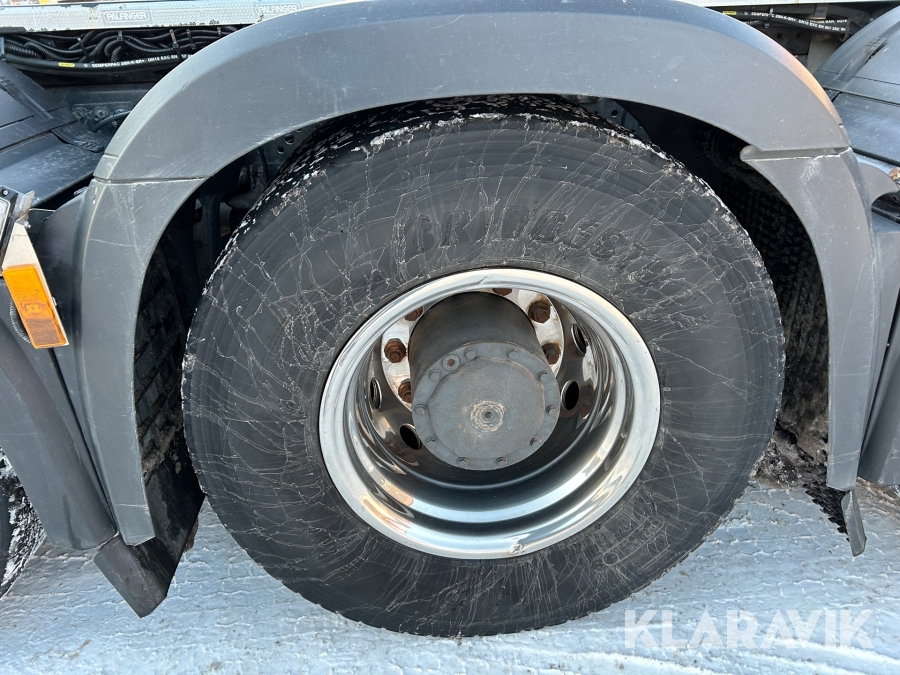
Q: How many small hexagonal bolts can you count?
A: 10